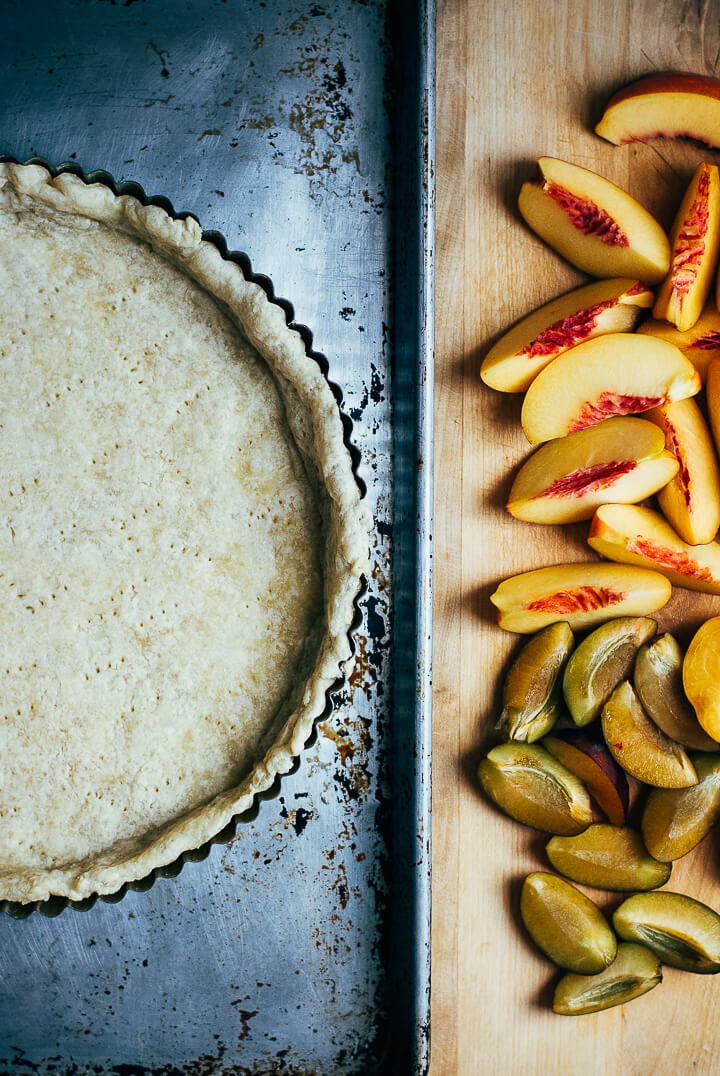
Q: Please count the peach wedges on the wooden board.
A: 11